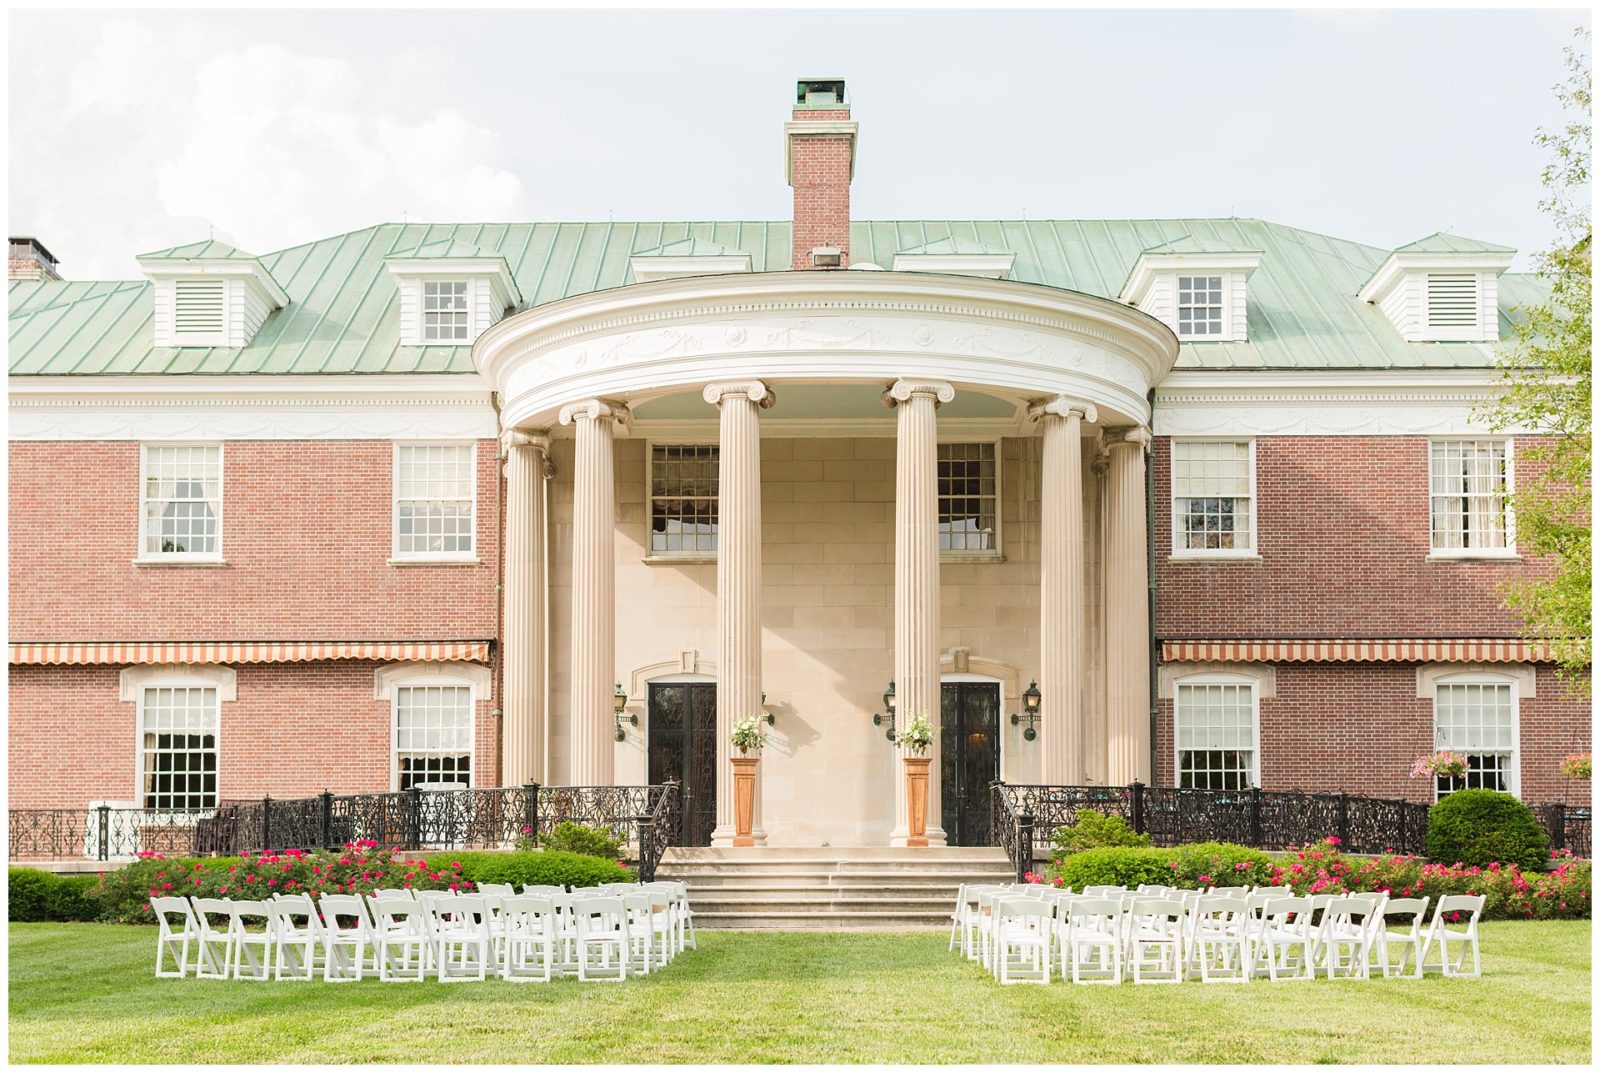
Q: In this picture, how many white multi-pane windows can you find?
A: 12